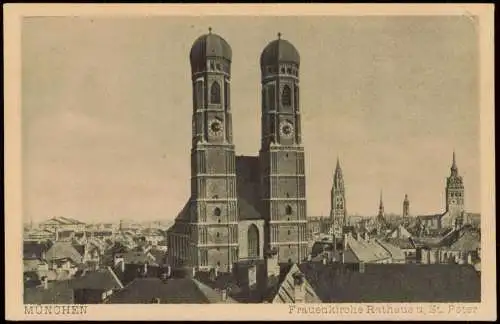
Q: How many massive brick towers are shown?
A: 2